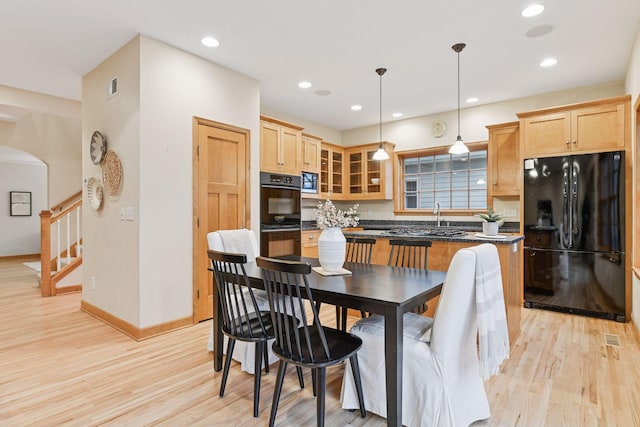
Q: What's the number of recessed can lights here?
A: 7